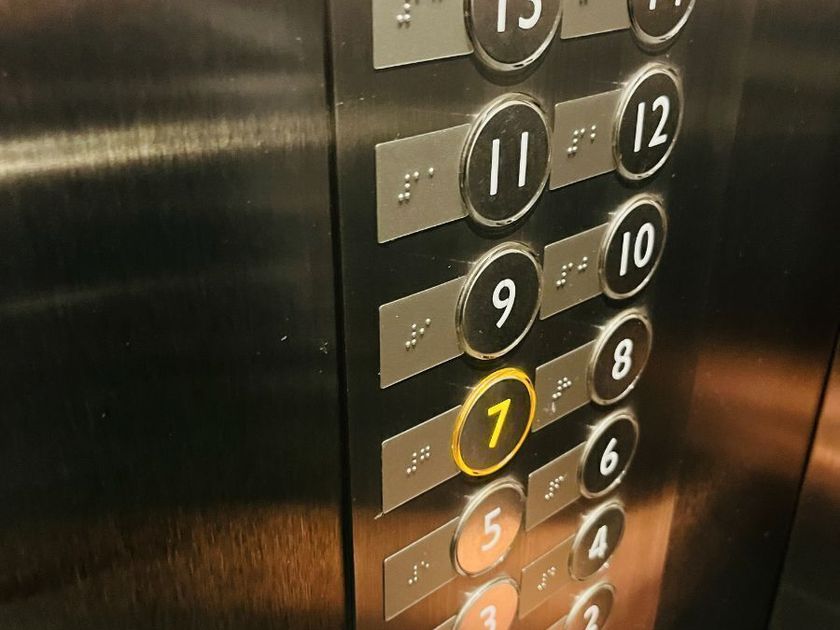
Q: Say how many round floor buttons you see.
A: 13